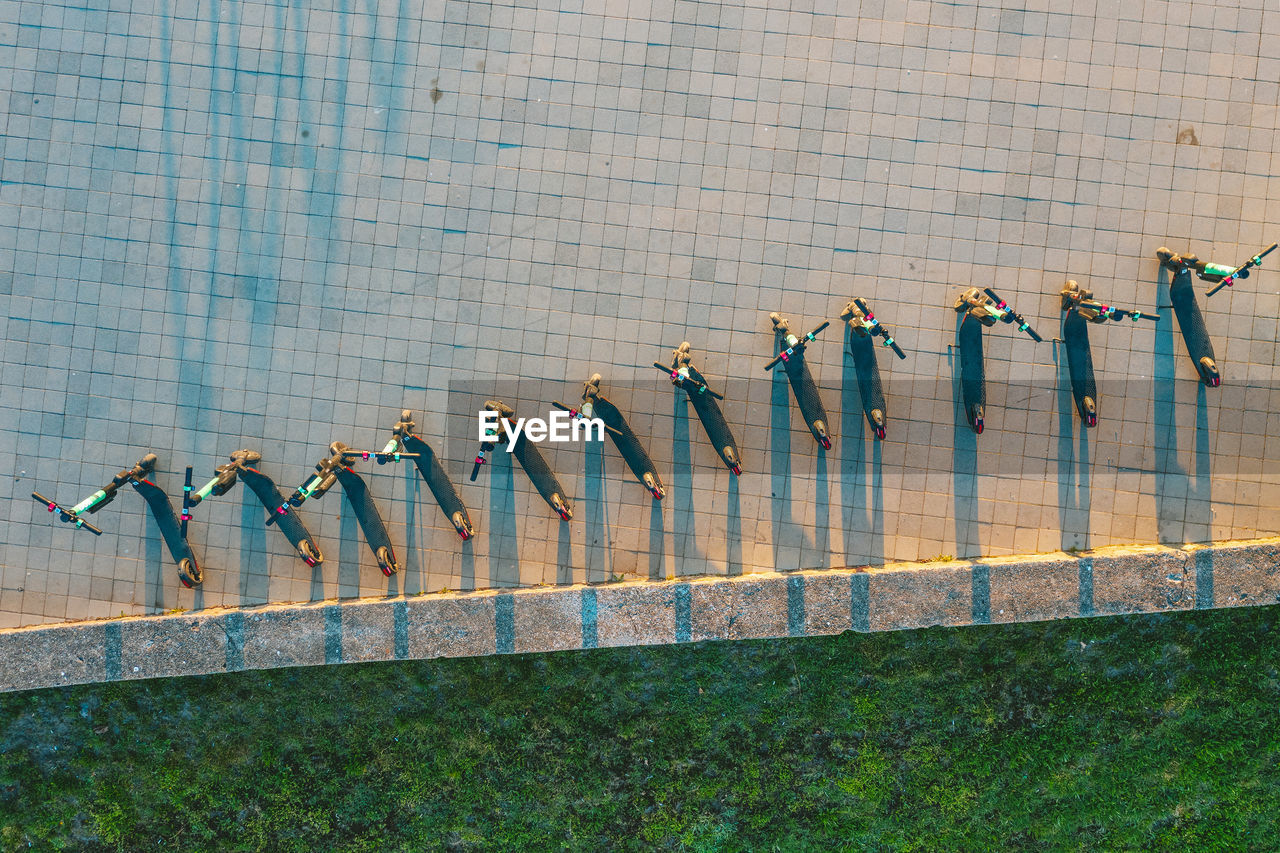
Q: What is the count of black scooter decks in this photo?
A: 12